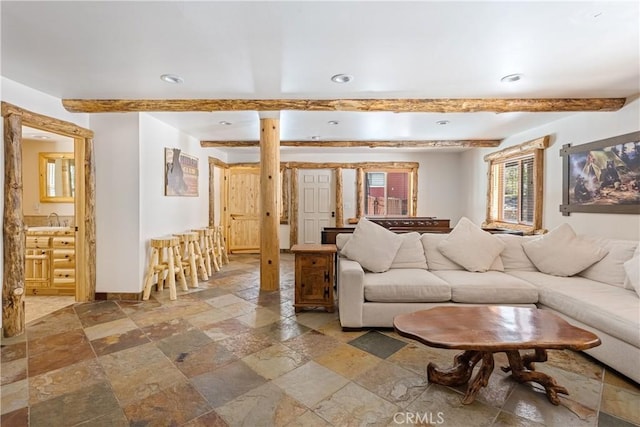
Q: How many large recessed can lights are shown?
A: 3